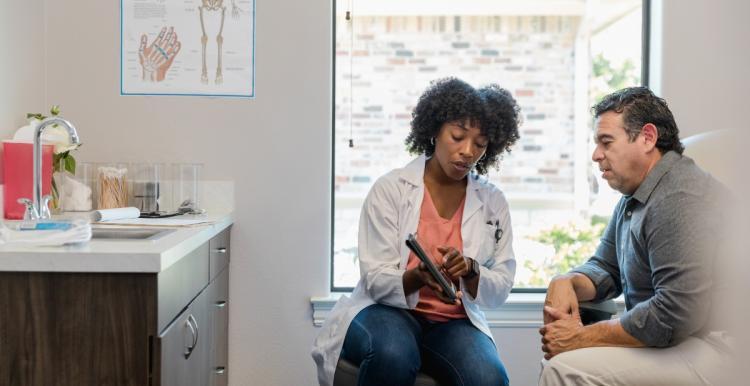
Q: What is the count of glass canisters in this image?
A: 4